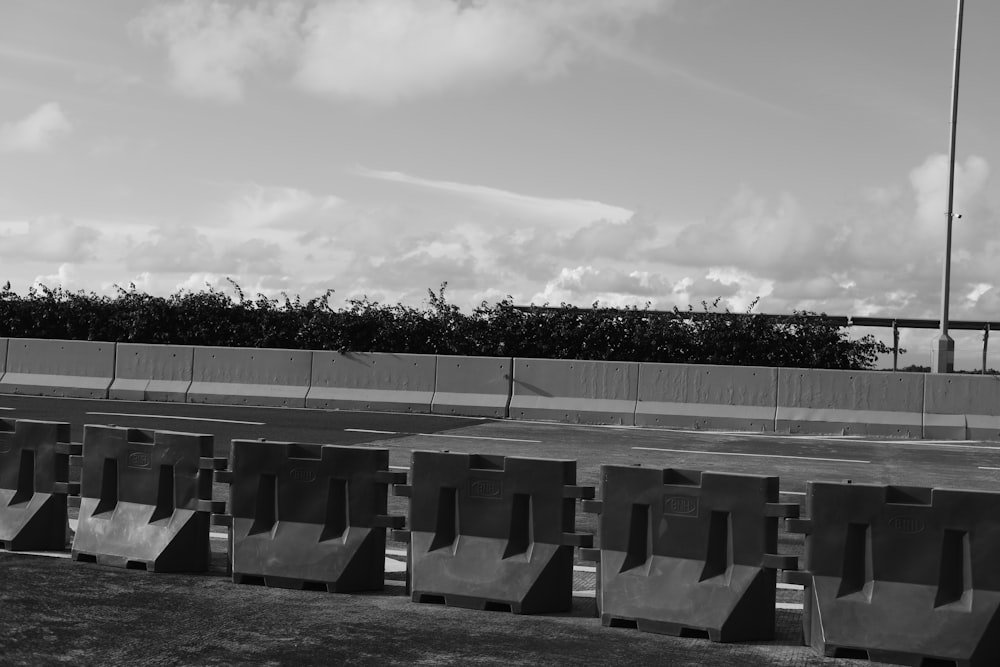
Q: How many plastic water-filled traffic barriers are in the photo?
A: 6